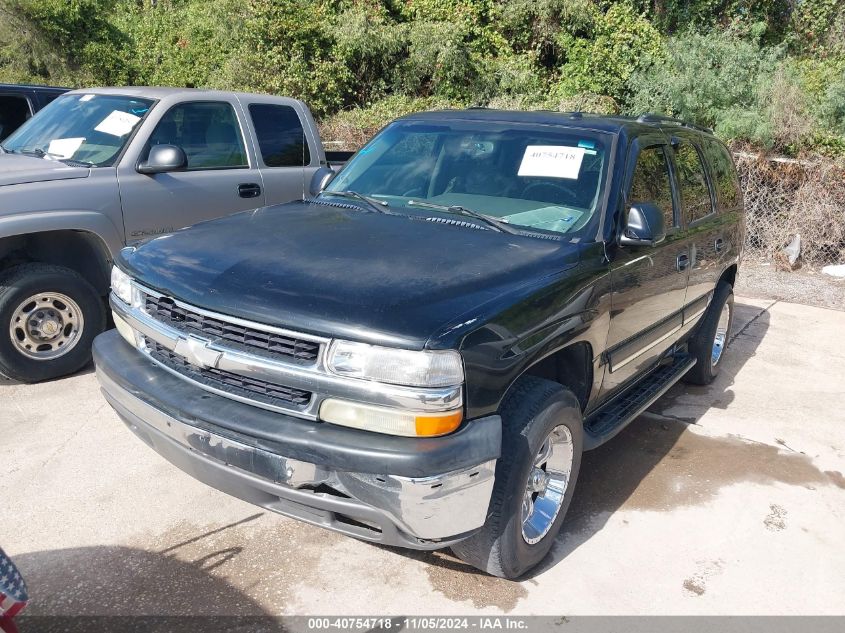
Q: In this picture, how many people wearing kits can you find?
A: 0